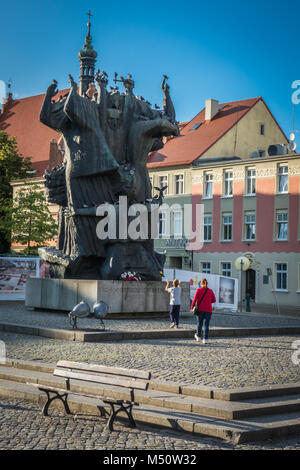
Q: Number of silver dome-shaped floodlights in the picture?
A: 2